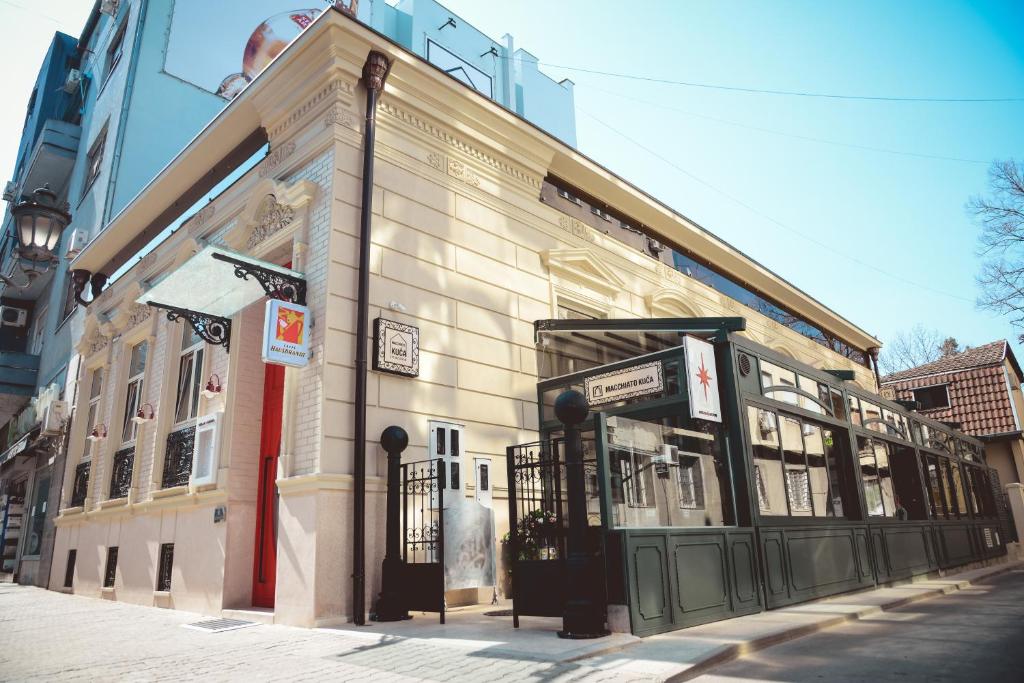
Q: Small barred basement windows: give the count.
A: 3